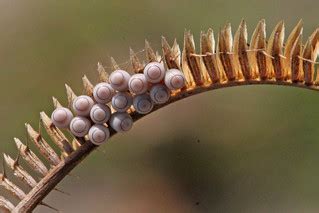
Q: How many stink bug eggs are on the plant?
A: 14